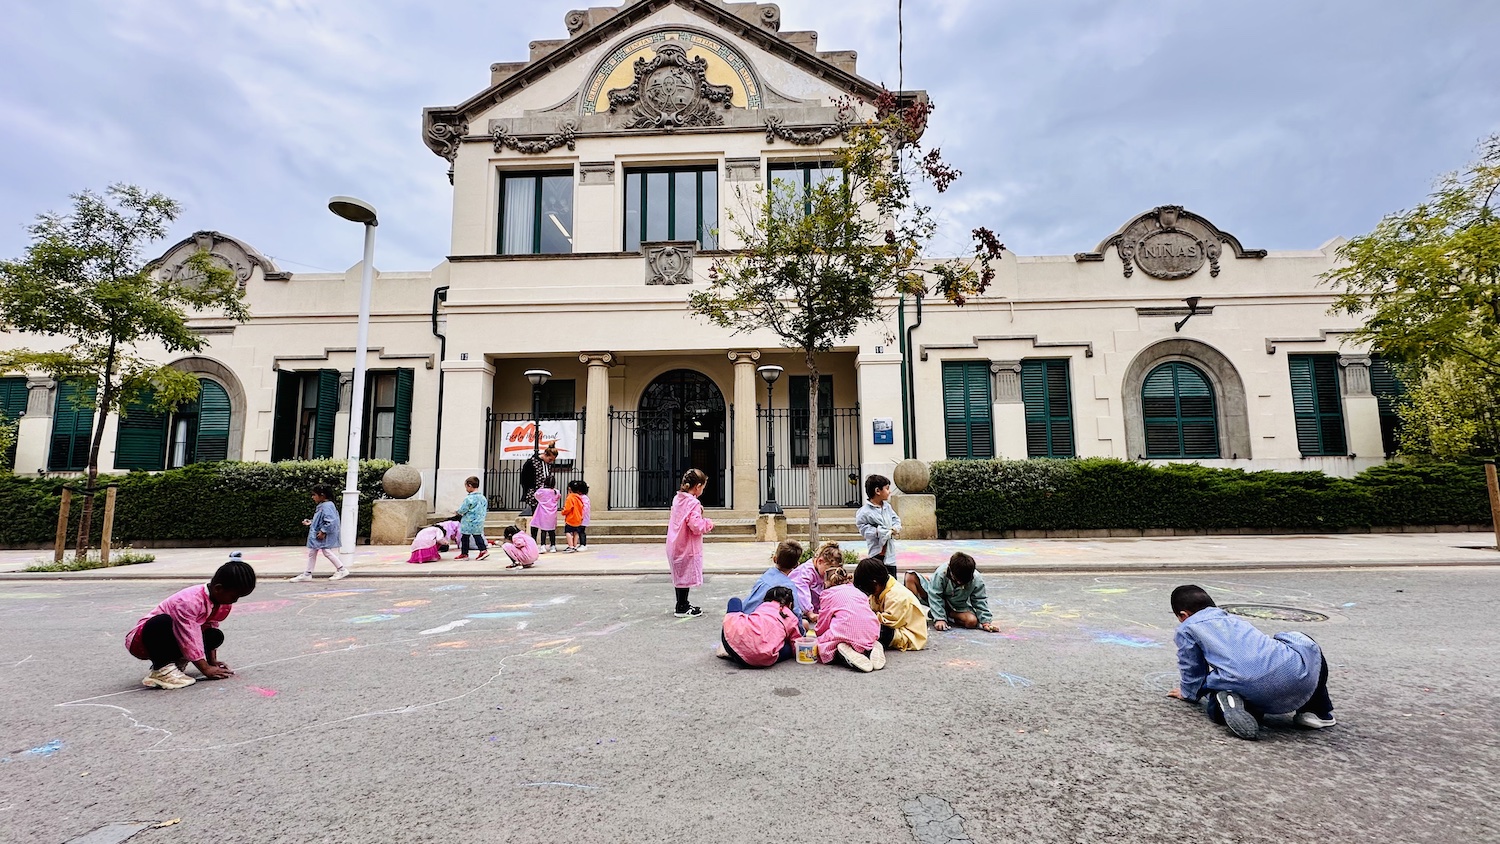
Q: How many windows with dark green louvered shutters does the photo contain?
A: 10